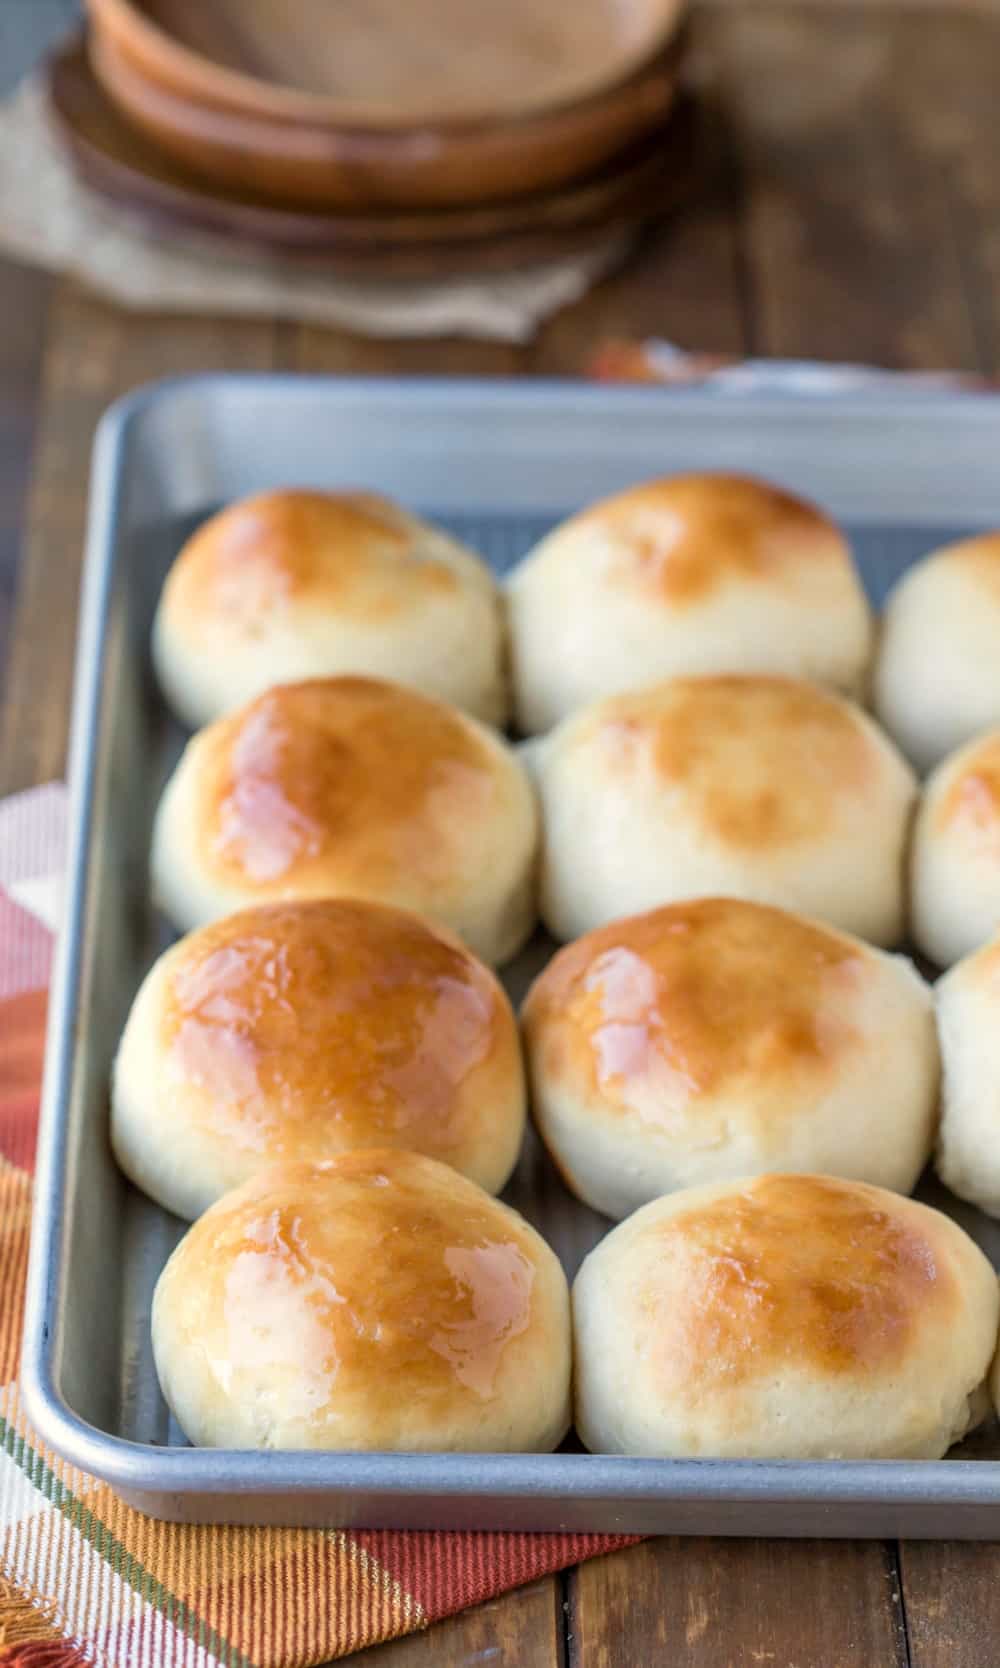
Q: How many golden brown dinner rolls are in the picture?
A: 11